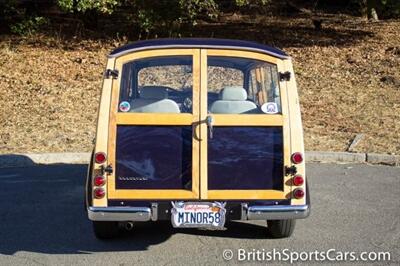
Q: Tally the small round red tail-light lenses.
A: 6